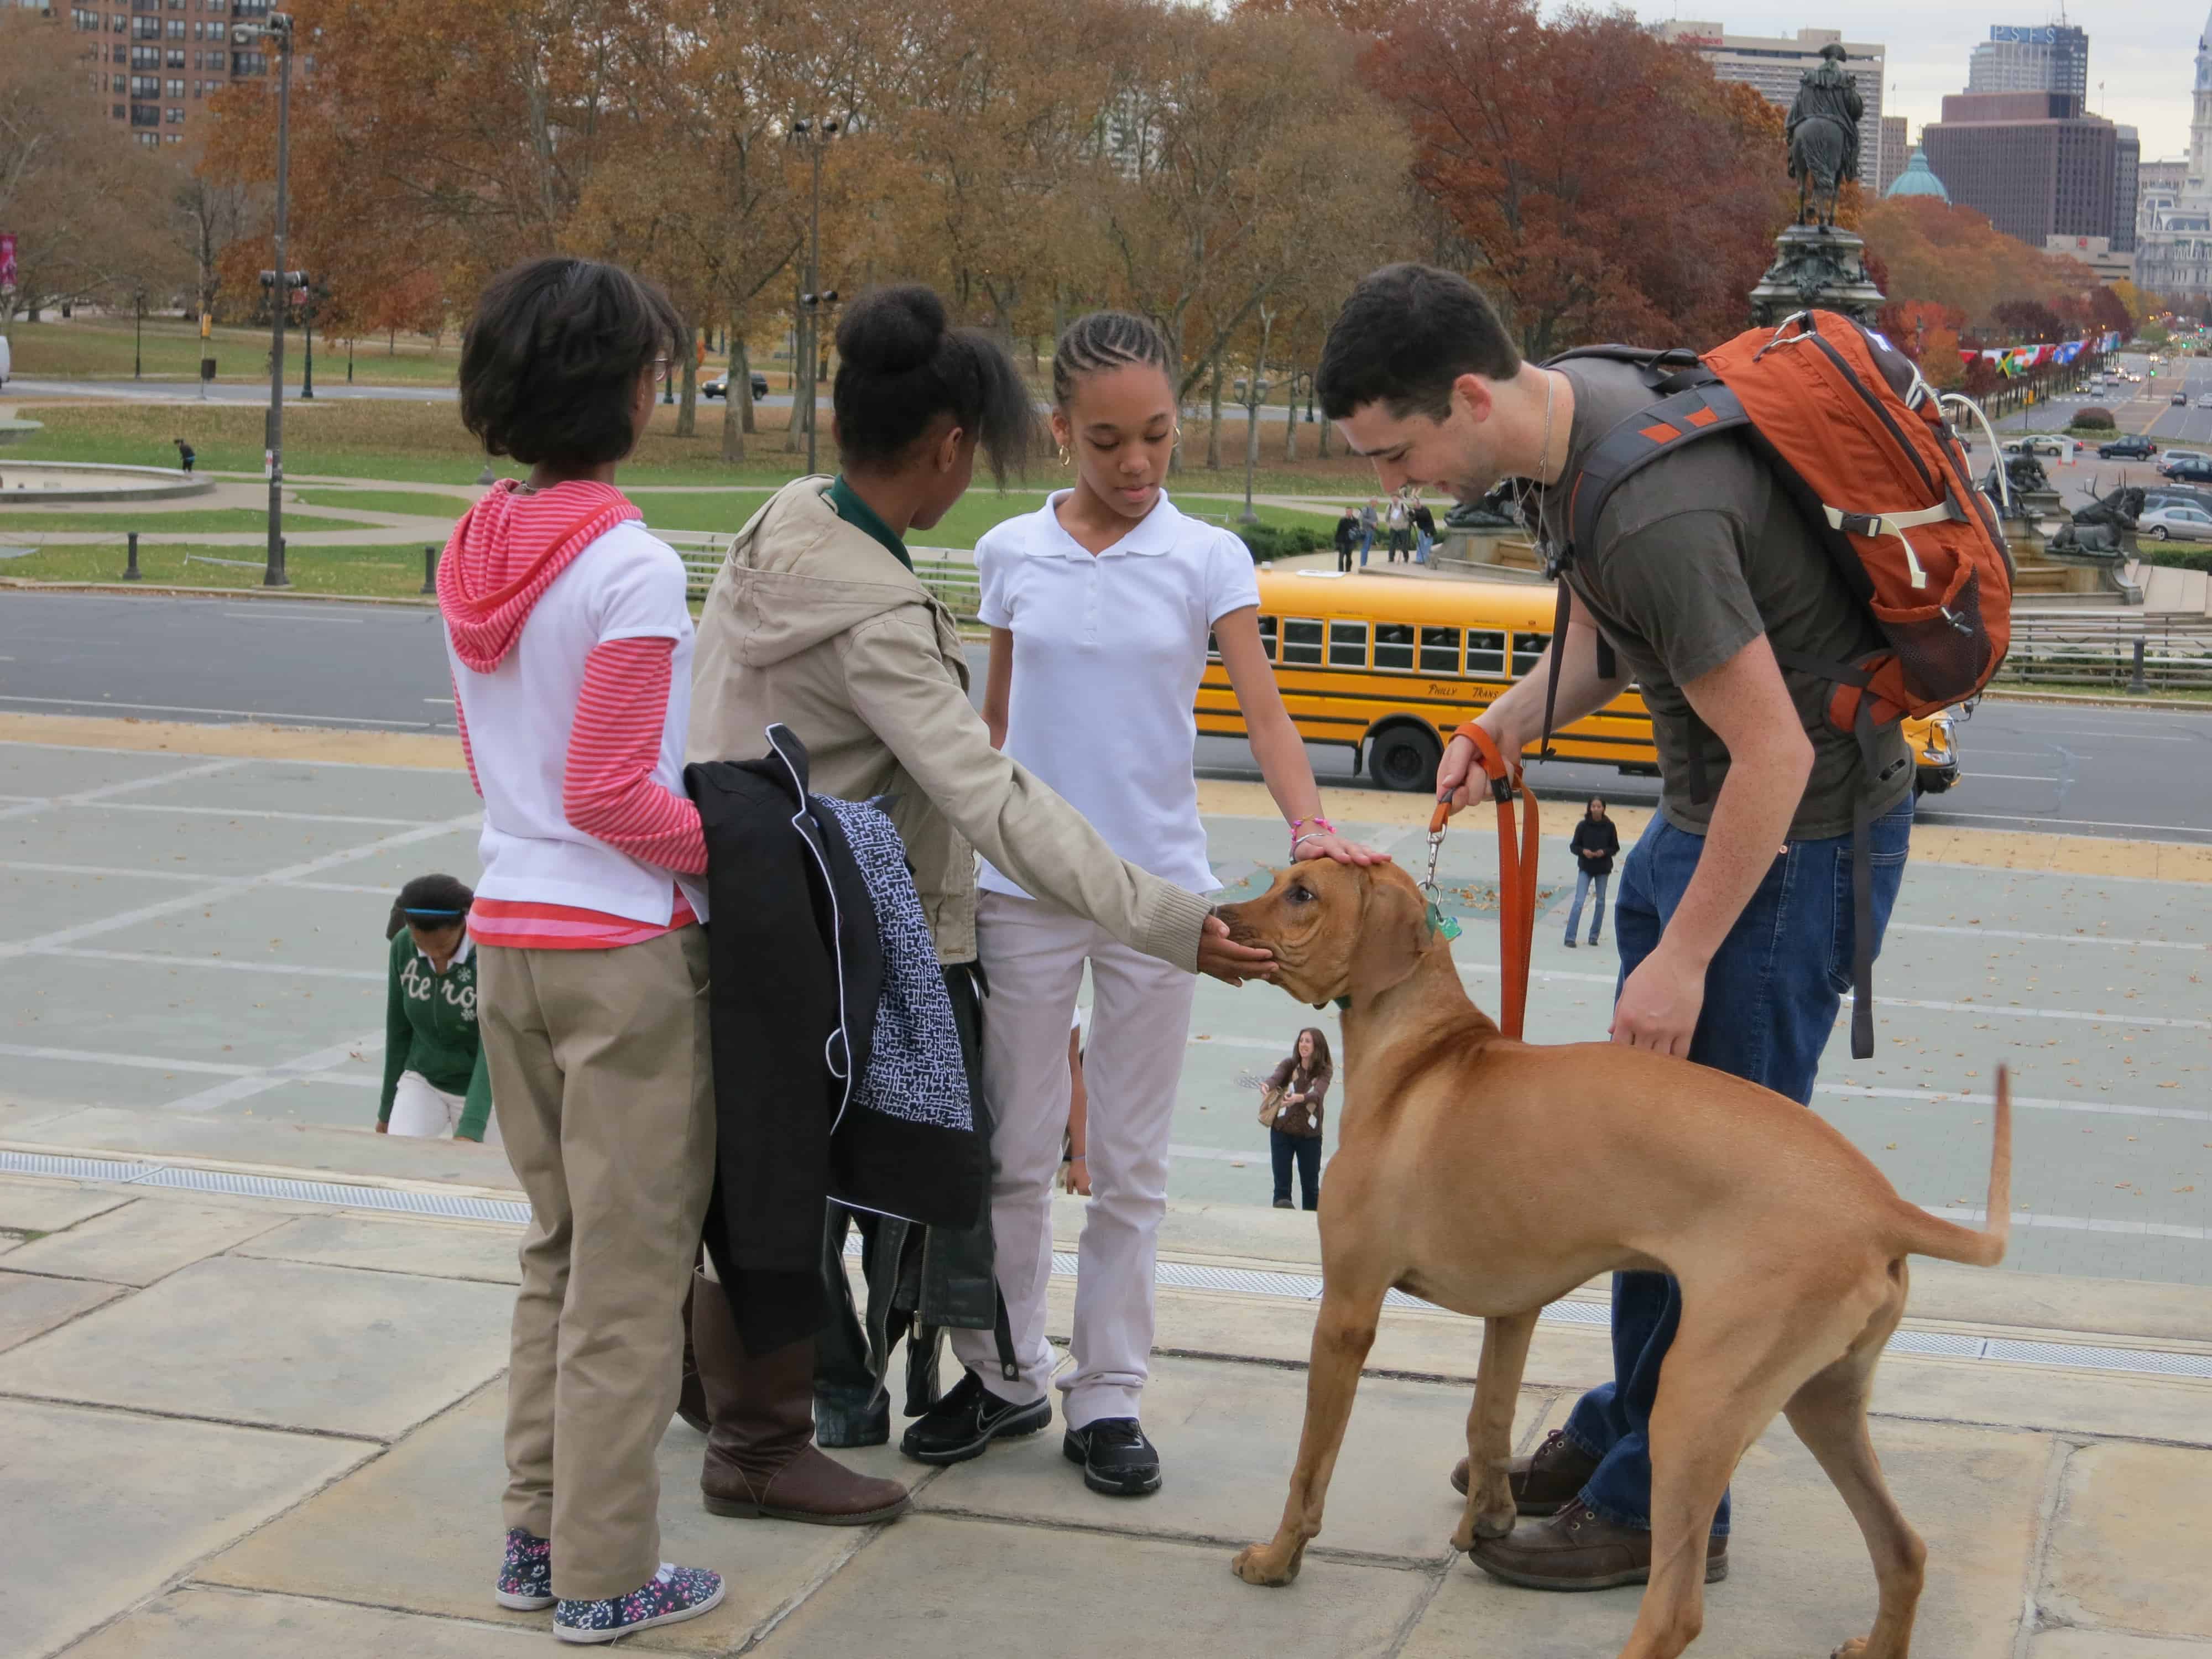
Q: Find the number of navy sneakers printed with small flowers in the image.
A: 2